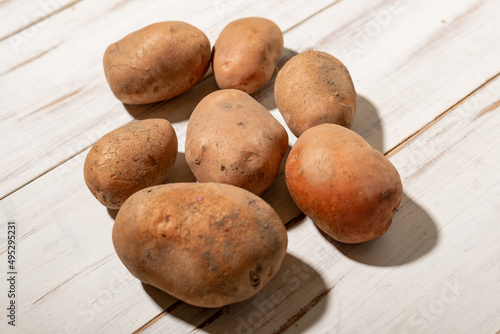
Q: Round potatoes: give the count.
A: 7